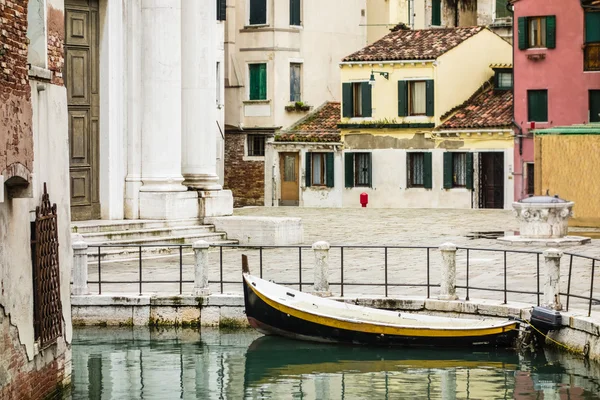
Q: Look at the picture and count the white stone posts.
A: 5